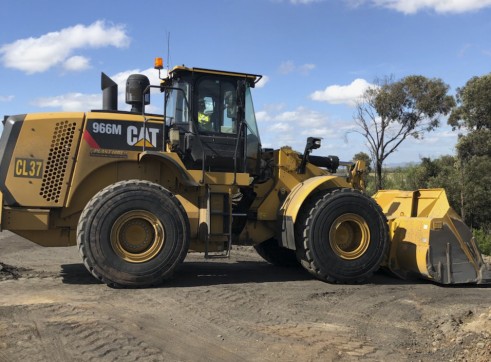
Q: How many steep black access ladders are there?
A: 1